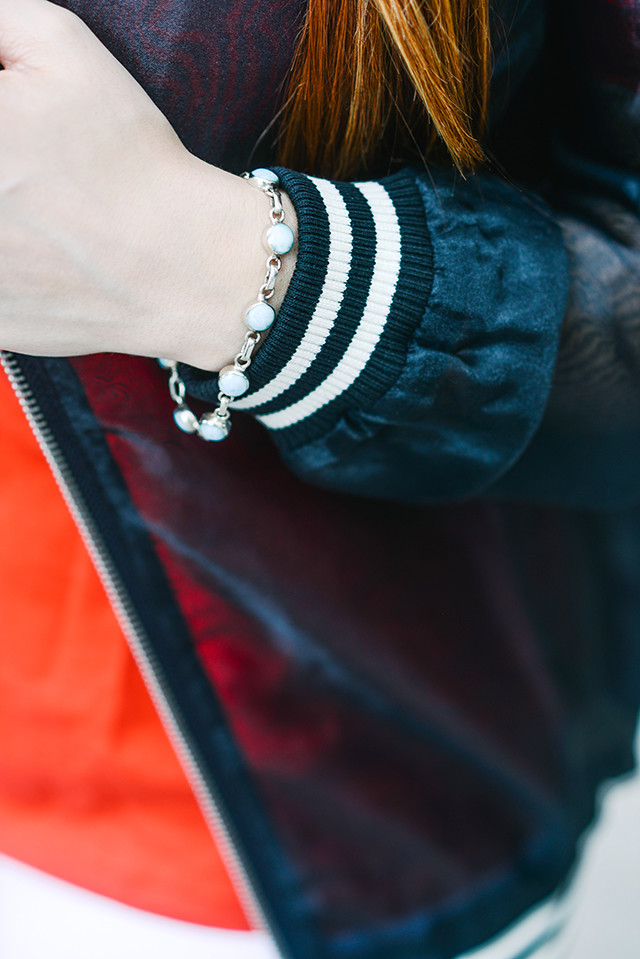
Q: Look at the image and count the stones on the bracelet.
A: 7